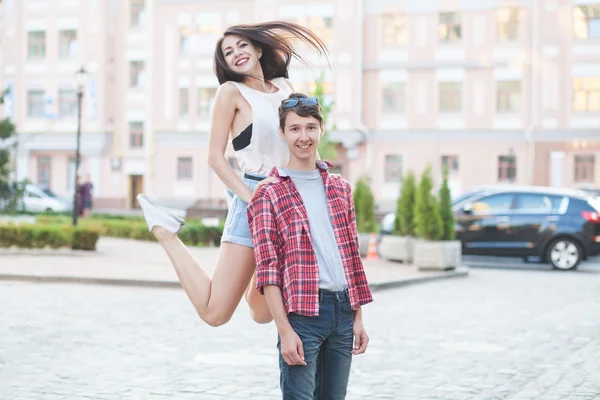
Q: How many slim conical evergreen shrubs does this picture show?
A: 4